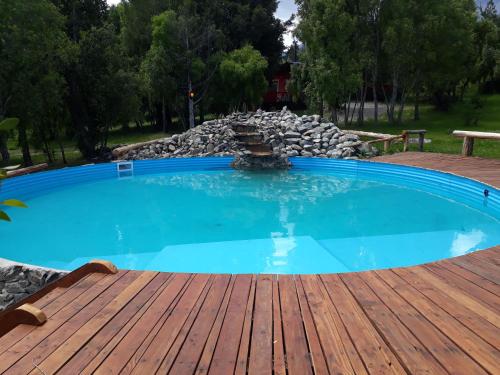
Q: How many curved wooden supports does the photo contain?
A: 2